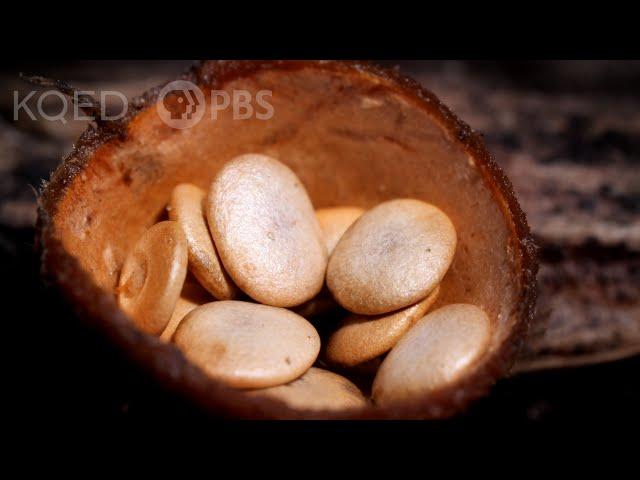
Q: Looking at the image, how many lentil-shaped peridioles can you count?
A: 10